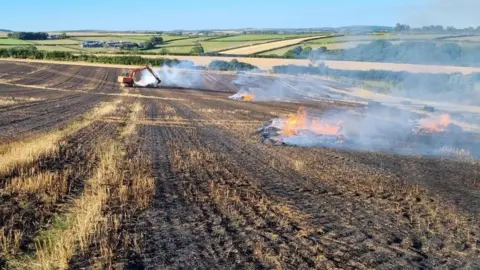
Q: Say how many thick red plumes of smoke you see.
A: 0